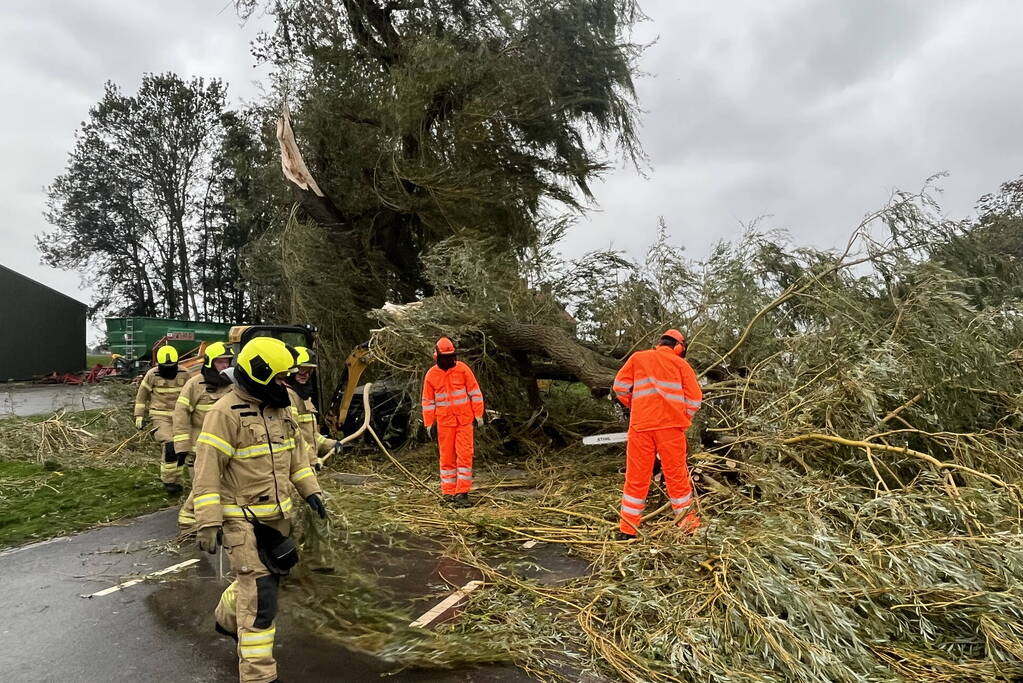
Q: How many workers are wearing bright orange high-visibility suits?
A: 2